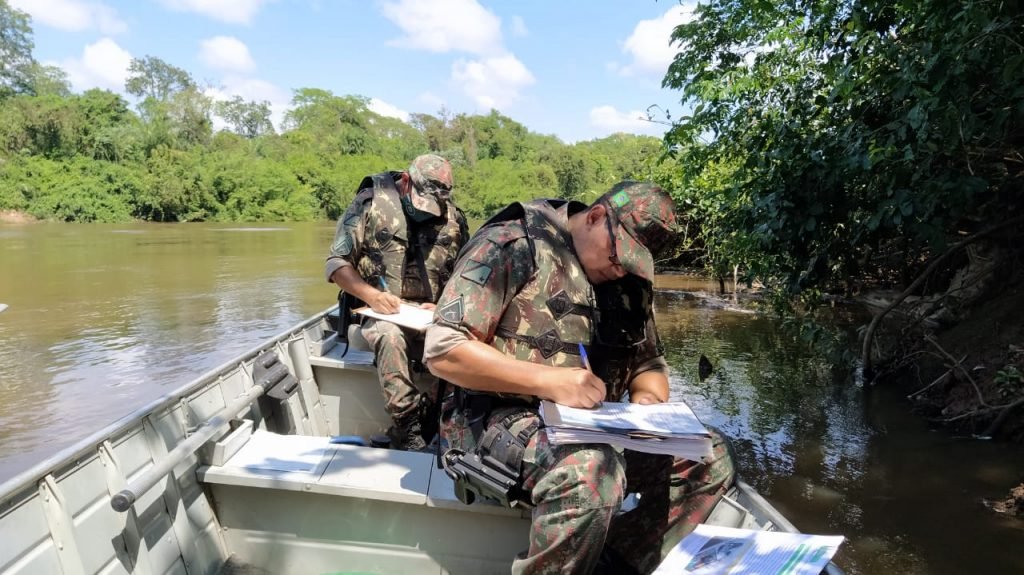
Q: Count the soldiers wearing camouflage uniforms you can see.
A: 2